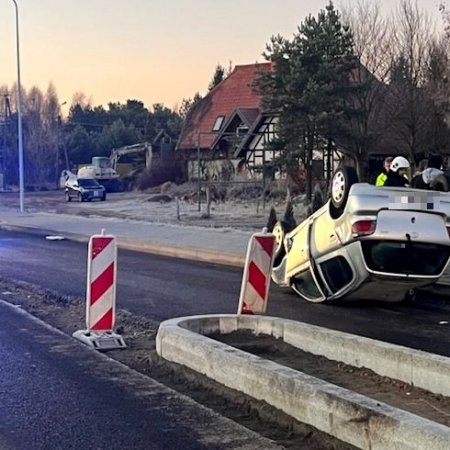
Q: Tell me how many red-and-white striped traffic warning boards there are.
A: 2